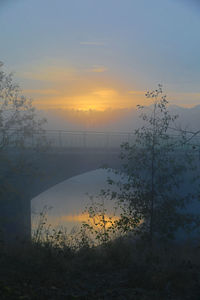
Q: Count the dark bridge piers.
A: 1